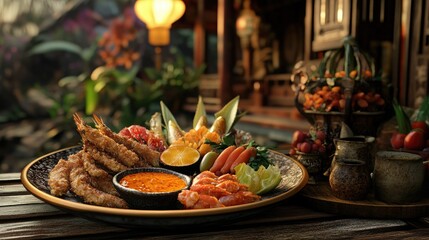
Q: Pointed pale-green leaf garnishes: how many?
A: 3